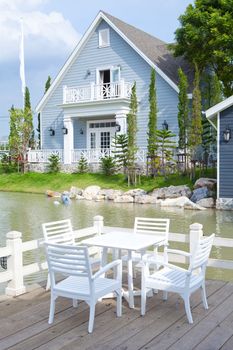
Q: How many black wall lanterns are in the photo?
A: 6